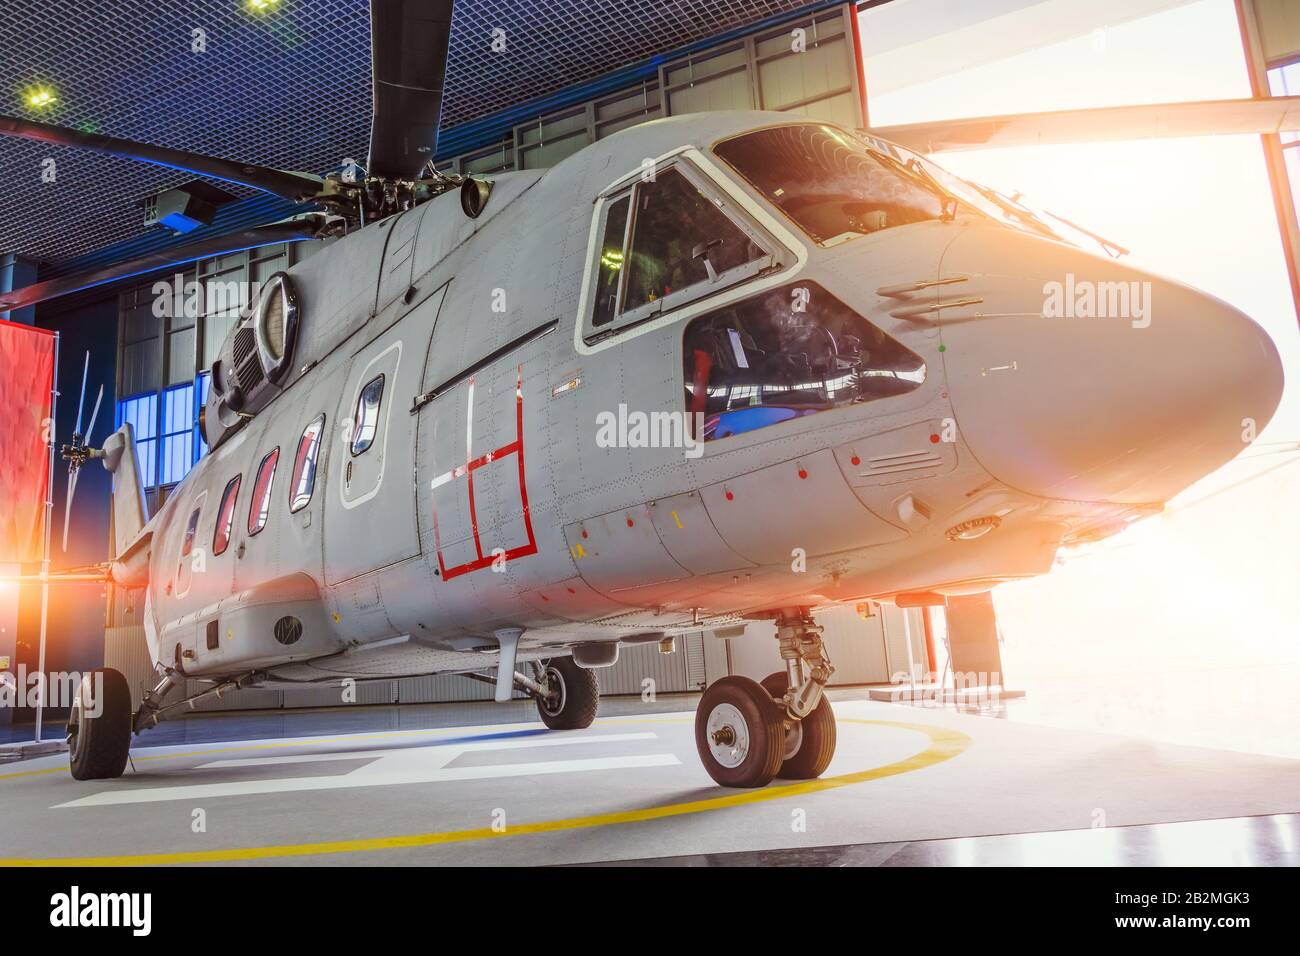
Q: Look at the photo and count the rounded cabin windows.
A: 5